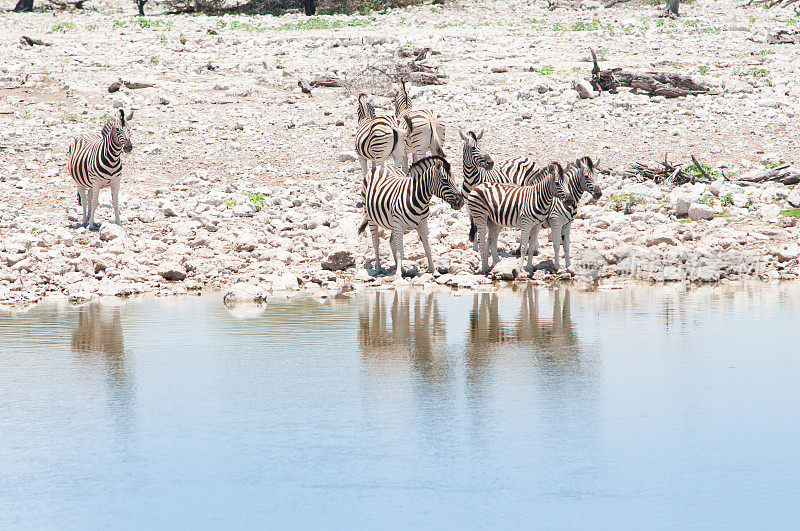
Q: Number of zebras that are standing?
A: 7